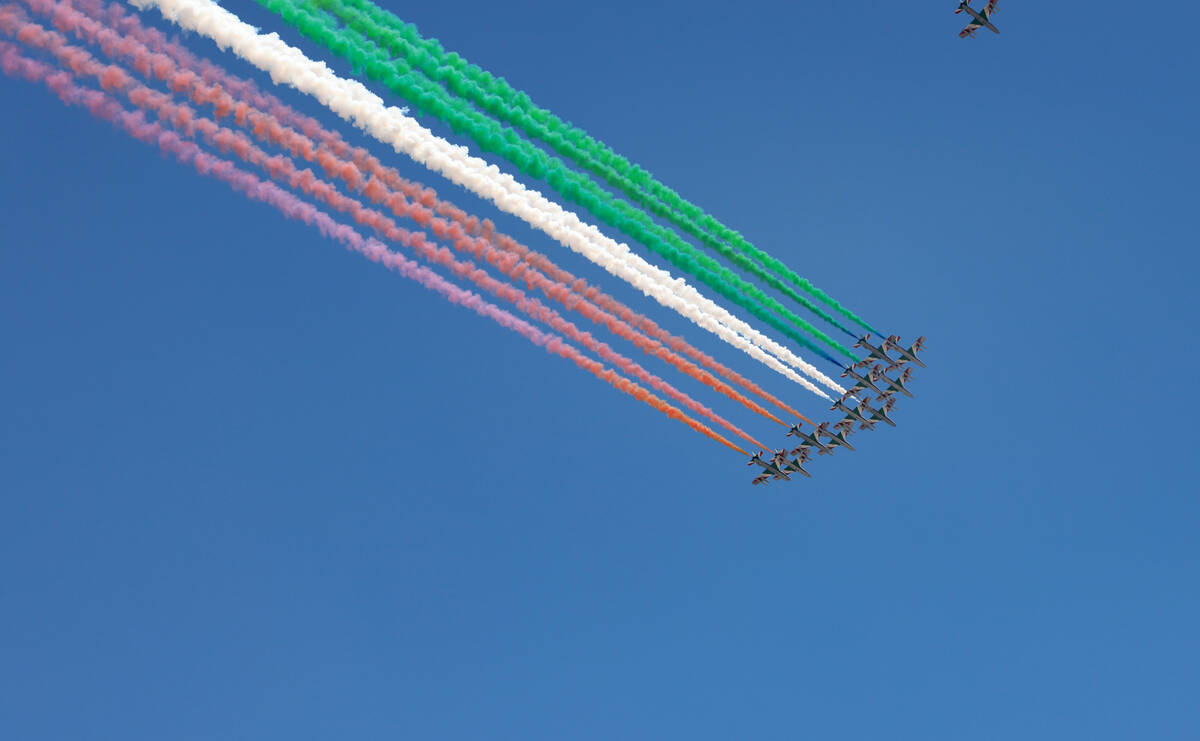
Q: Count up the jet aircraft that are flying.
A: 11